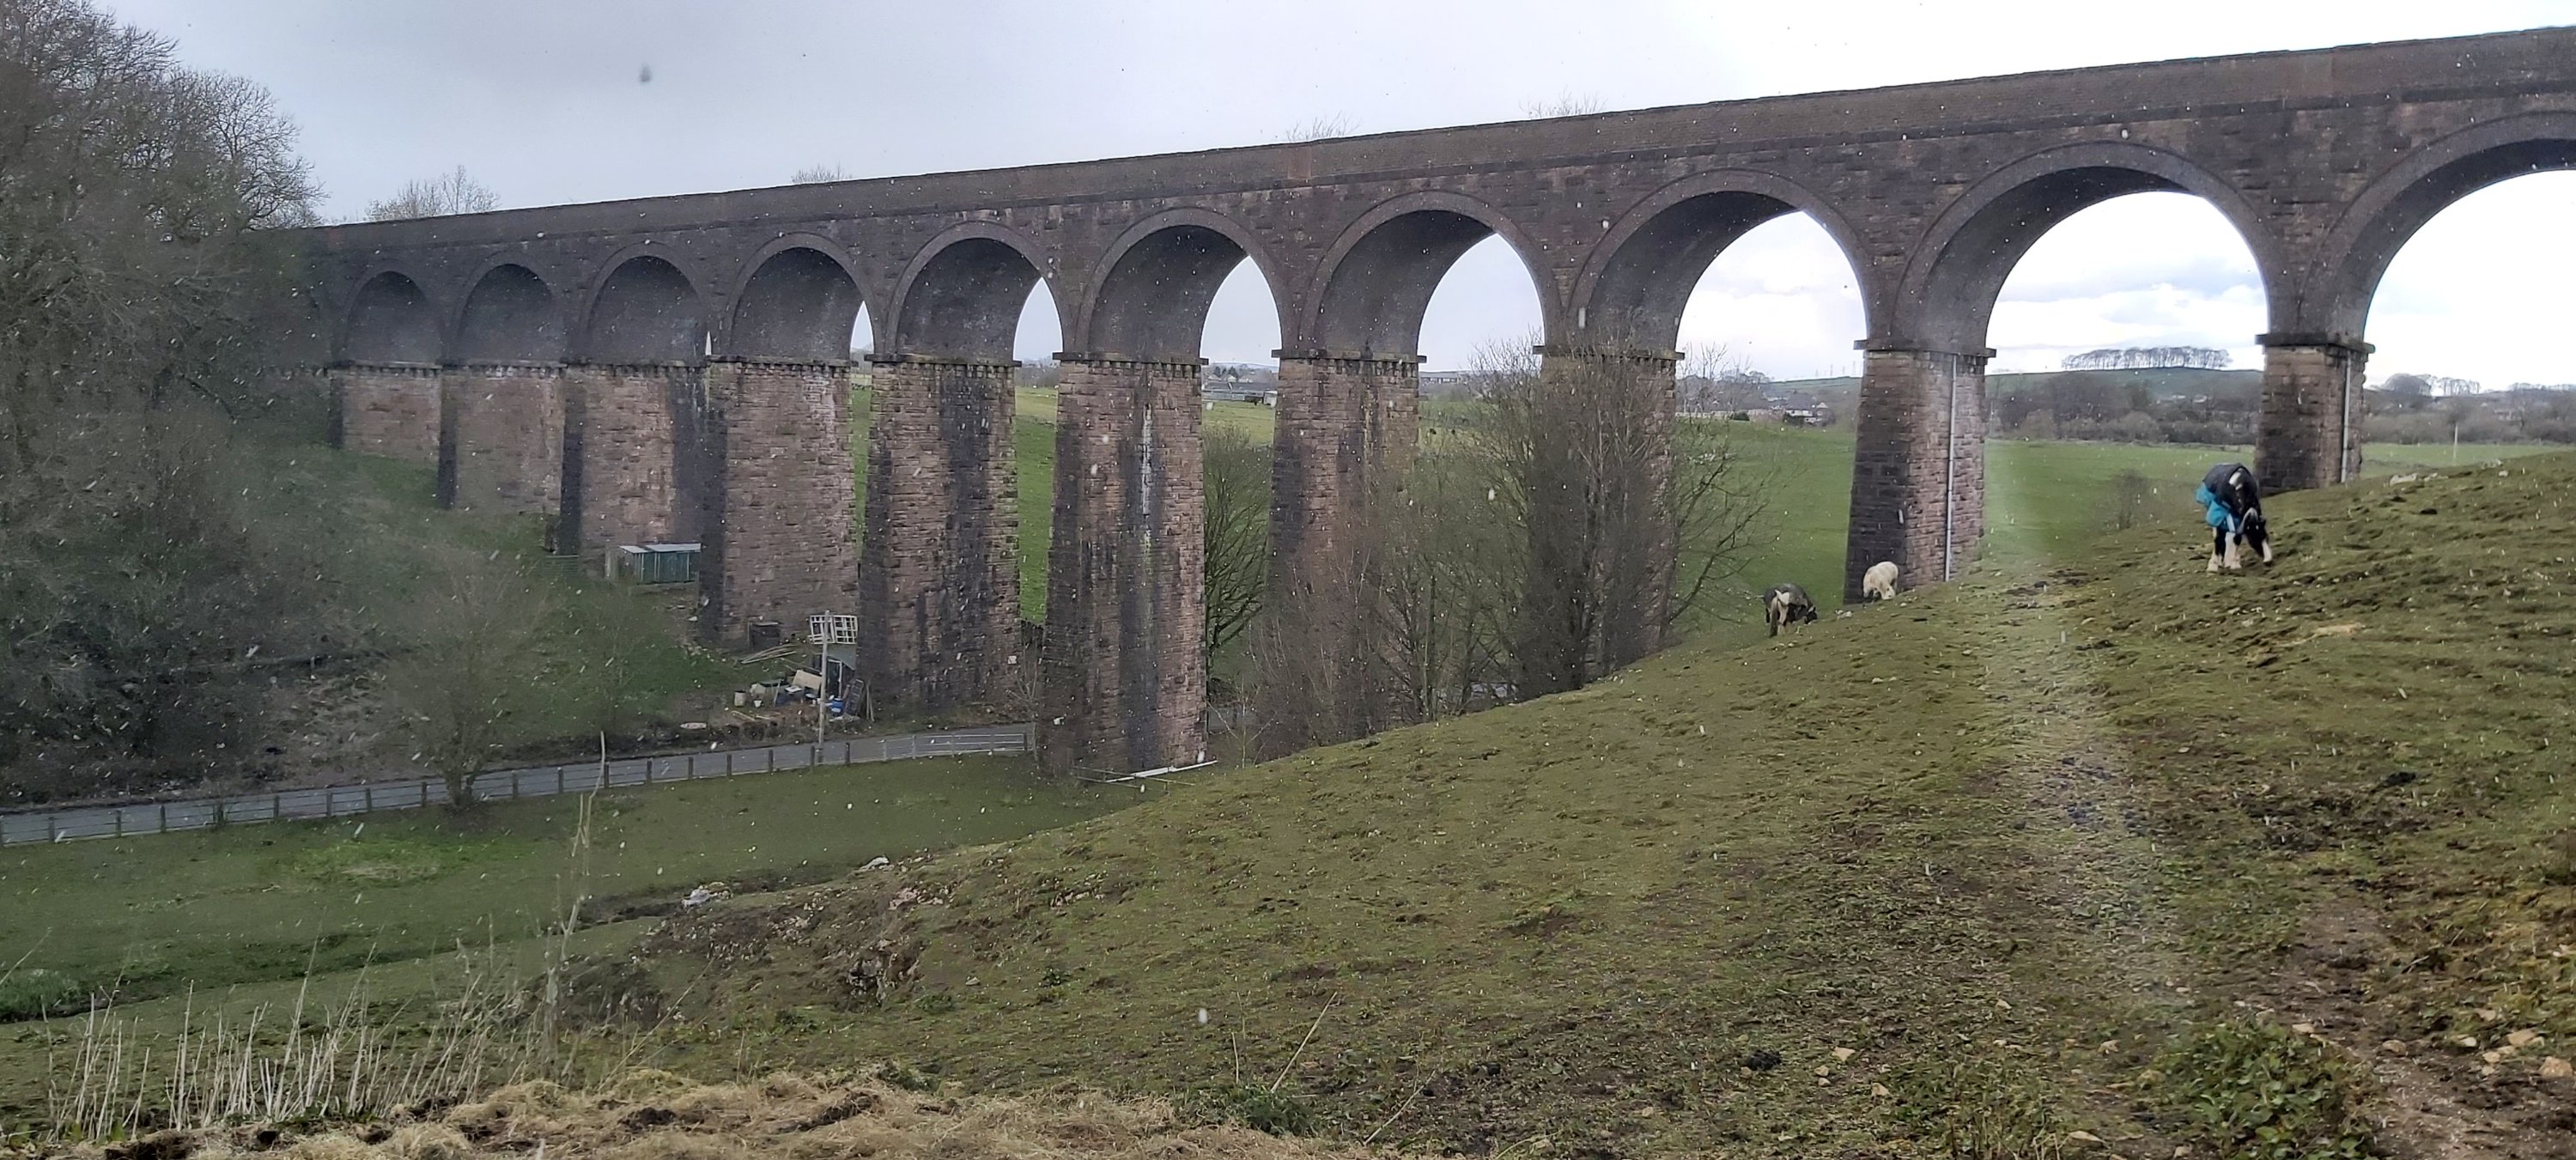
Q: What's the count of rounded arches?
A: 10